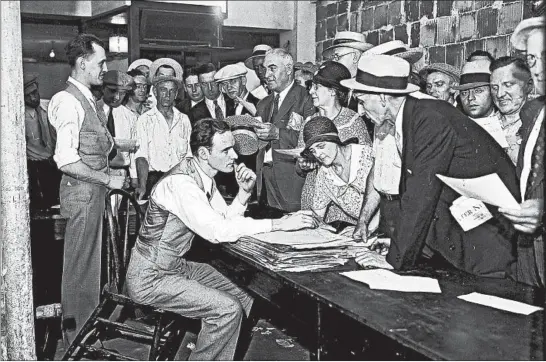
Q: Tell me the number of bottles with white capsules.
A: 0